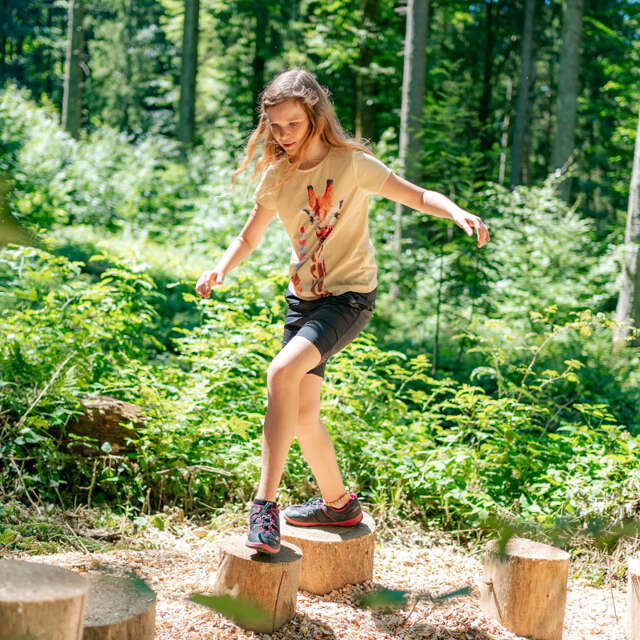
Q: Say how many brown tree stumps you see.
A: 6